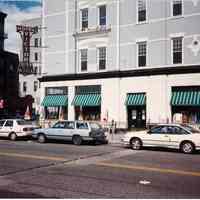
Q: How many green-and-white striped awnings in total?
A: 4